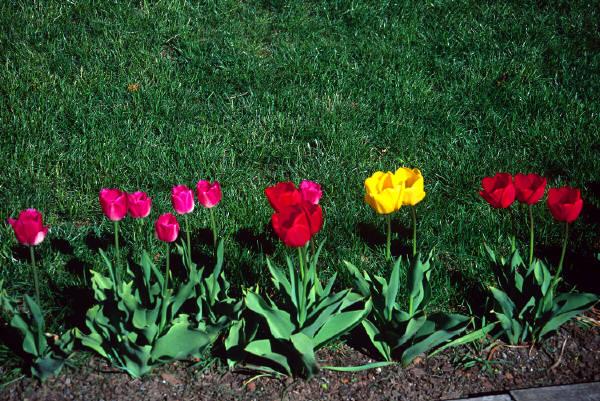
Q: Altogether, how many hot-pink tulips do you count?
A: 7